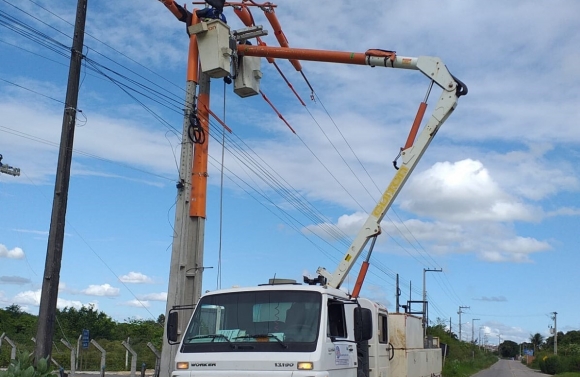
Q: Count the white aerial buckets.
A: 2